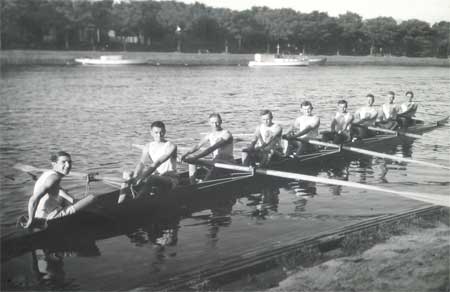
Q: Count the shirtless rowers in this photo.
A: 0